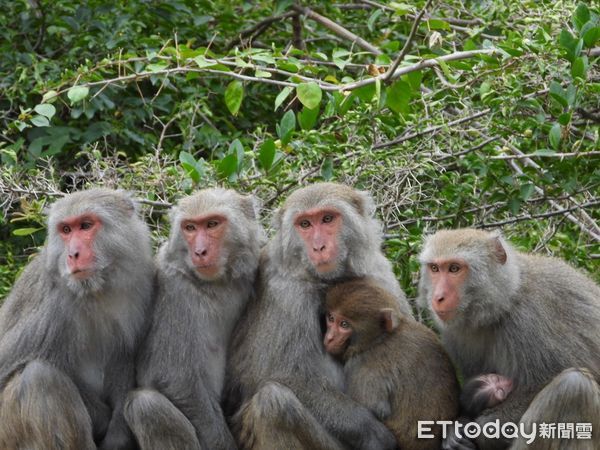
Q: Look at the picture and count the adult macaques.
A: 4